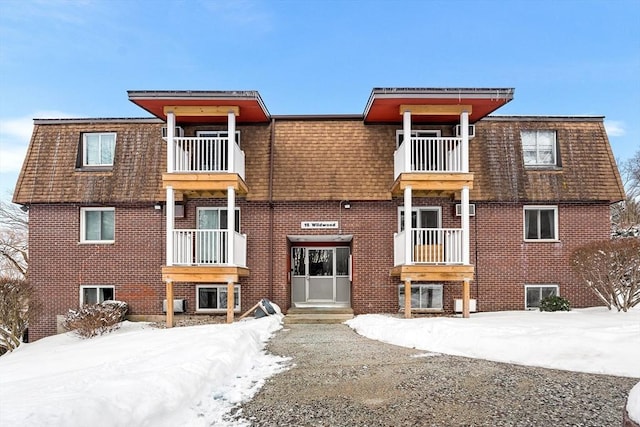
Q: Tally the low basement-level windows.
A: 4